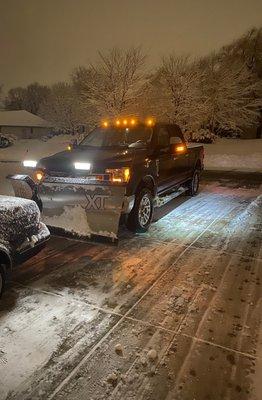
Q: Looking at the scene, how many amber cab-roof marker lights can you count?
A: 5